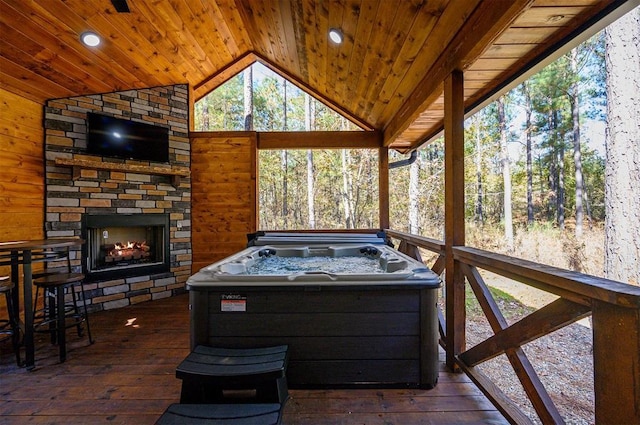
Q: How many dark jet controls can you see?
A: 2